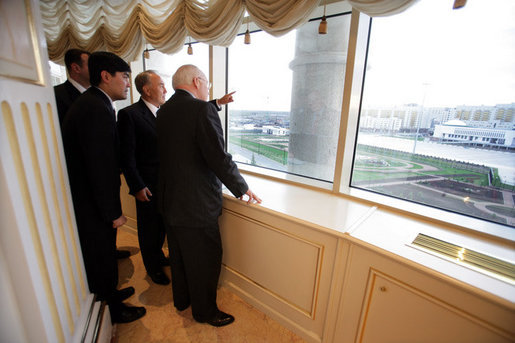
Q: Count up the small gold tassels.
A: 5